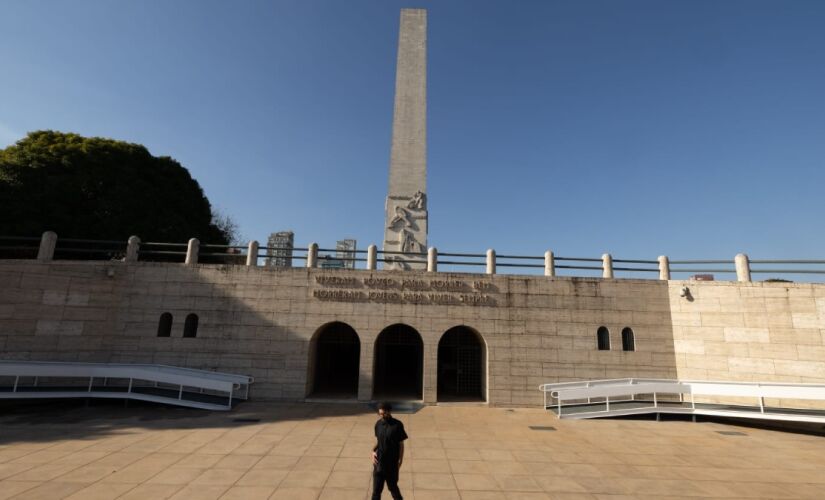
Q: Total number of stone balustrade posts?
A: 12